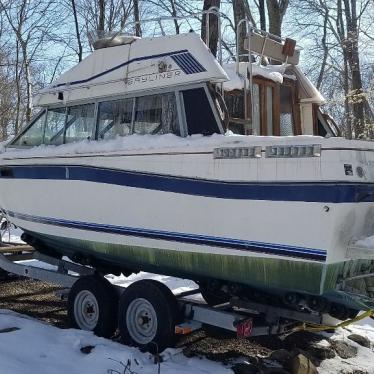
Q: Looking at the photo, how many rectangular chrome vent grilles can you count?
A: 2